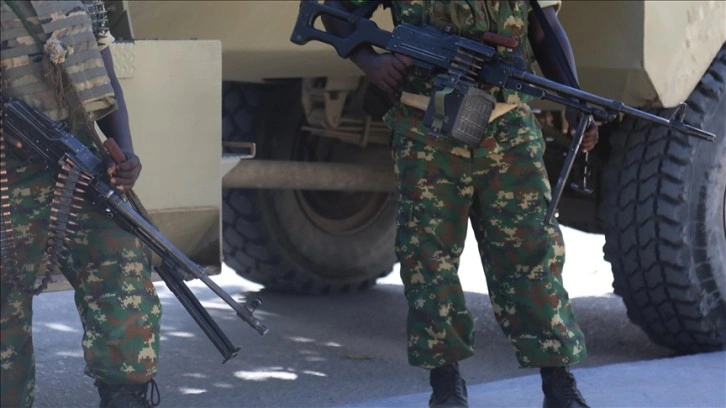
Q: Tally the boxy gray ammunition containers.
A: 1